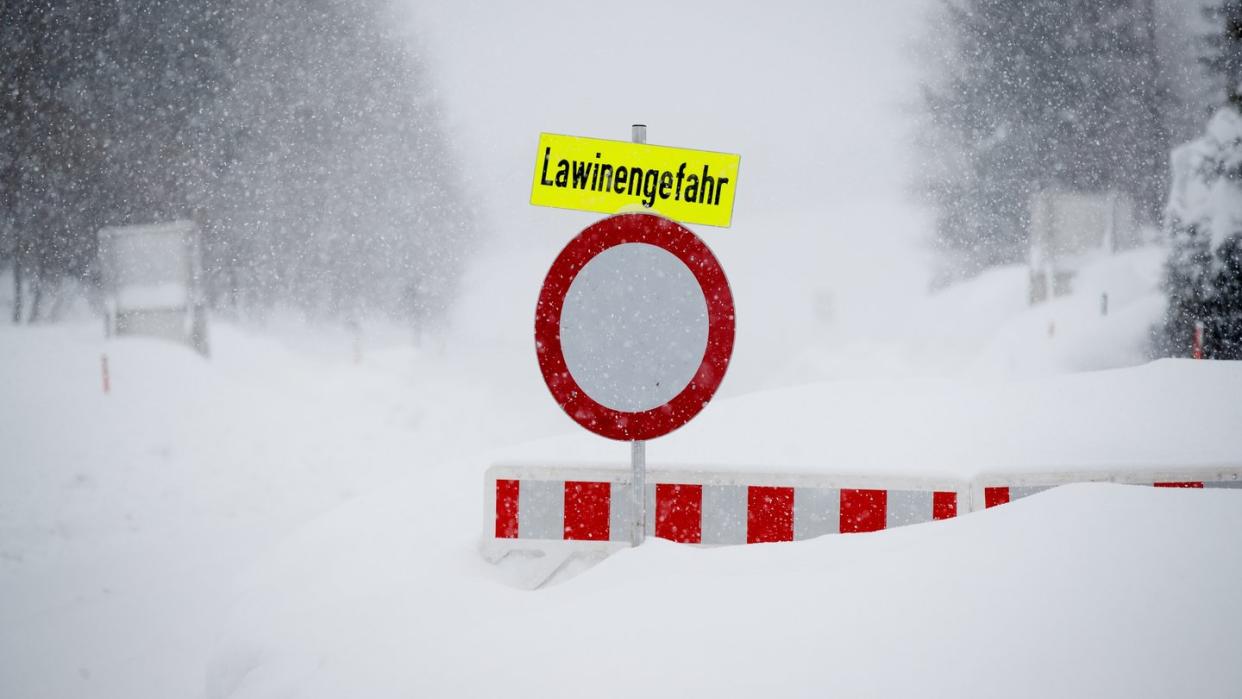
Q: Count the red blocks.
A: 8